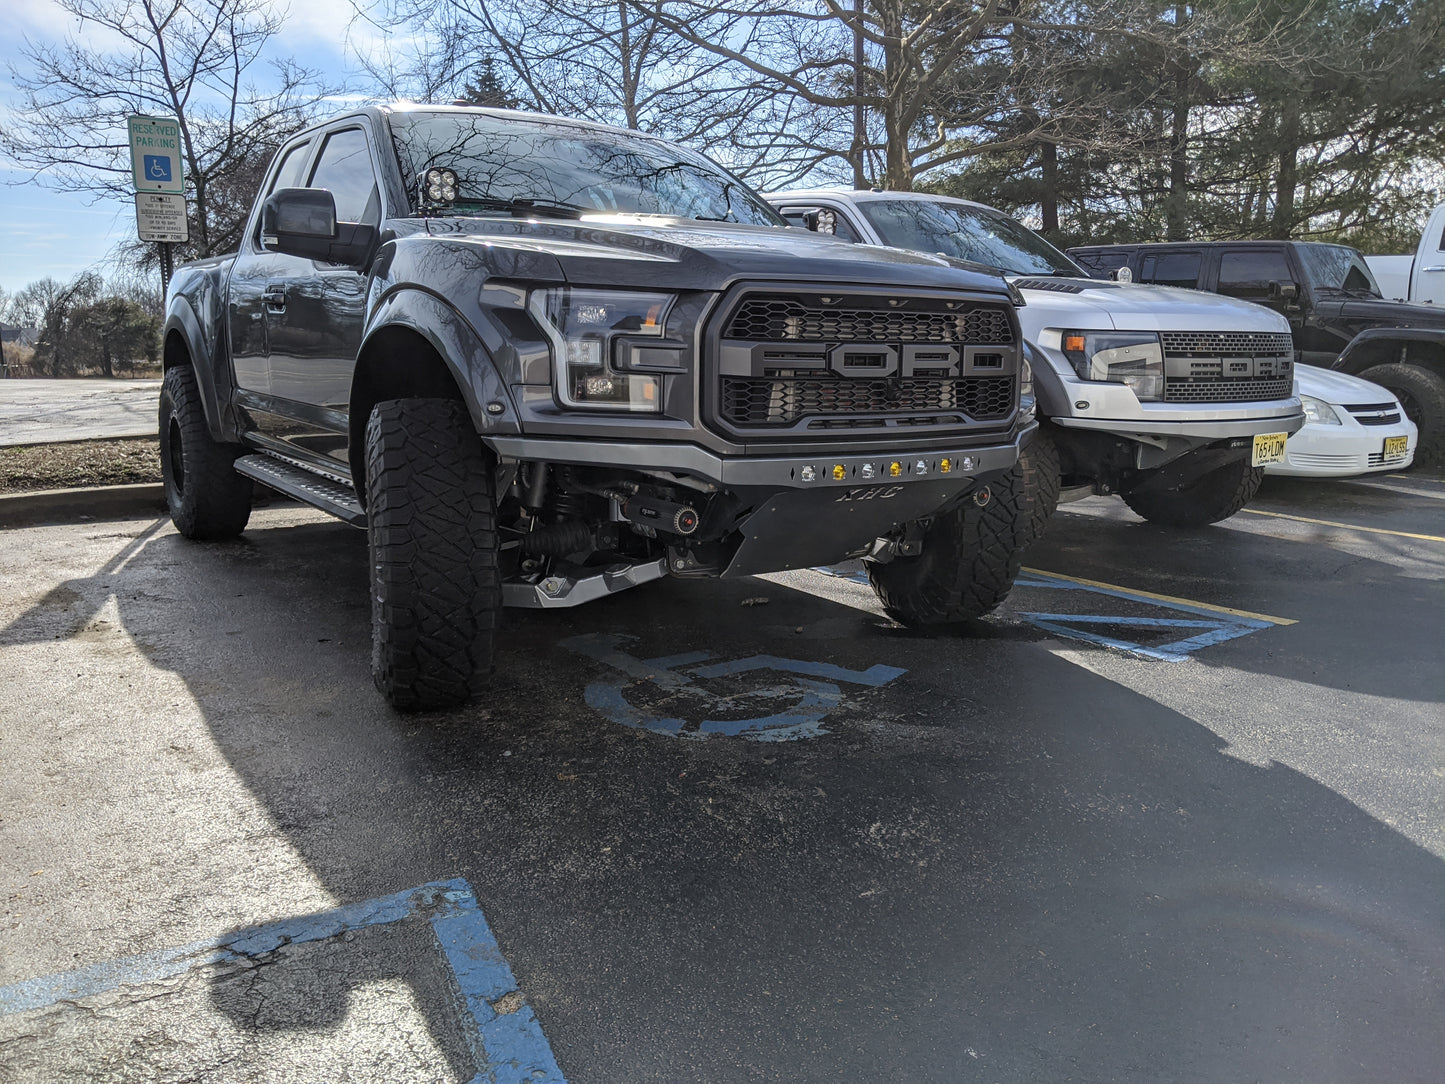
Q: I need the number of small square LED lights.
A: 7